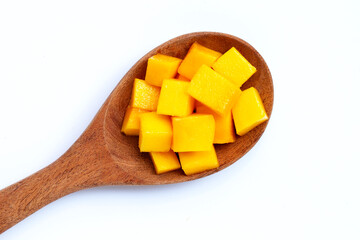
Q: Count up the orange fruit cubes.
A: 13